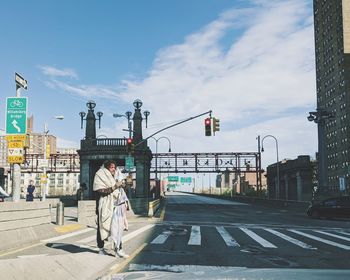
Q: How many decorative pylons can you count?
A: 2